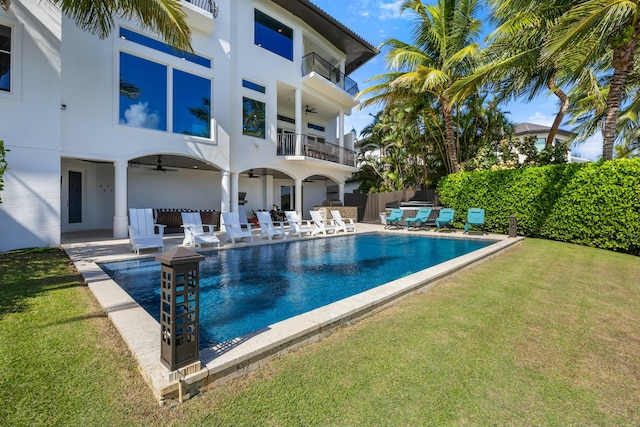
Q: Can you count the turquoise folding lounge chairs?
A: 4